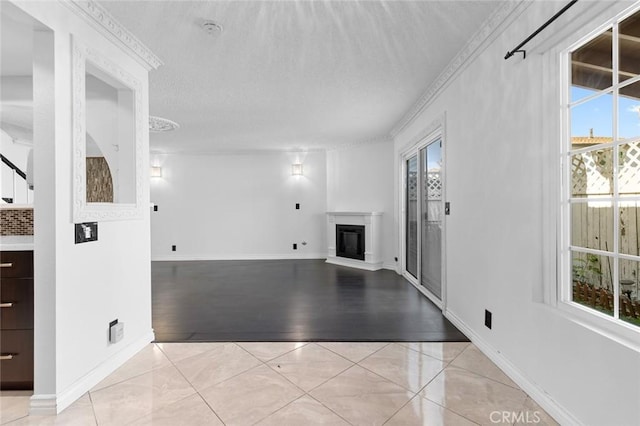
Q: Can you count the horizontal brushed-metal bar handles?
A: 3